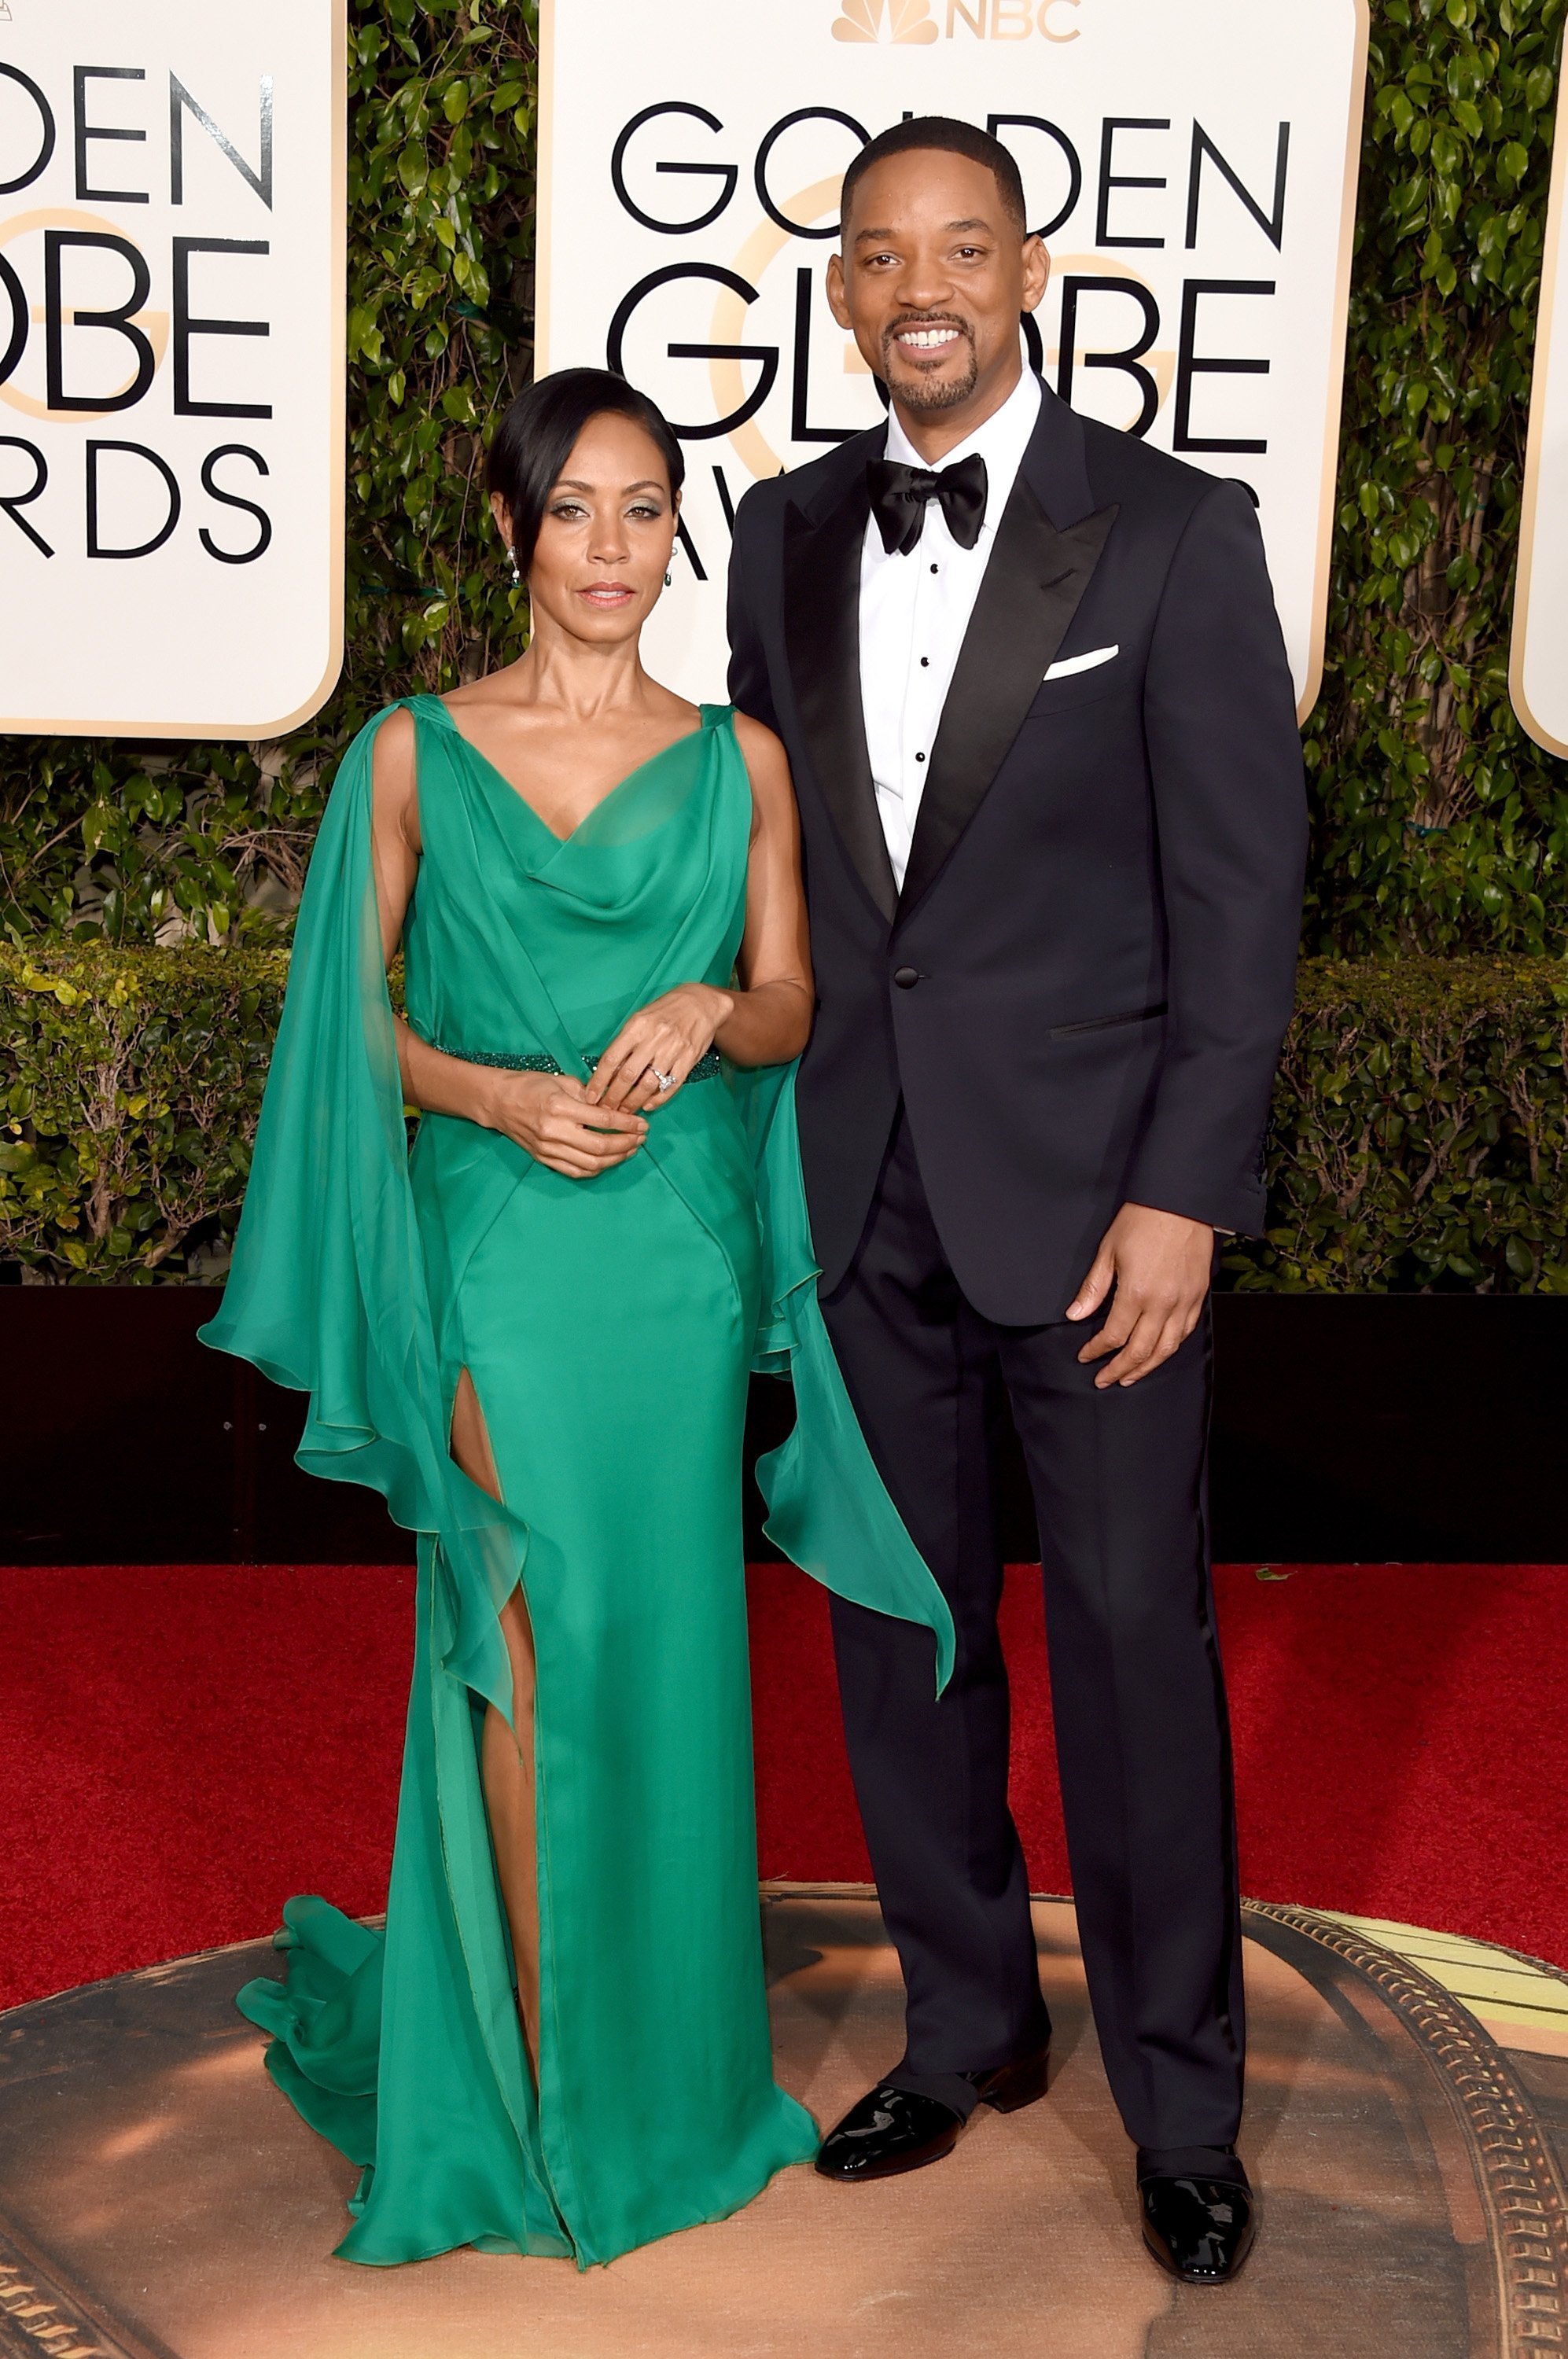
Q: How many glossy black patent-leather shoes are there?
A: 2